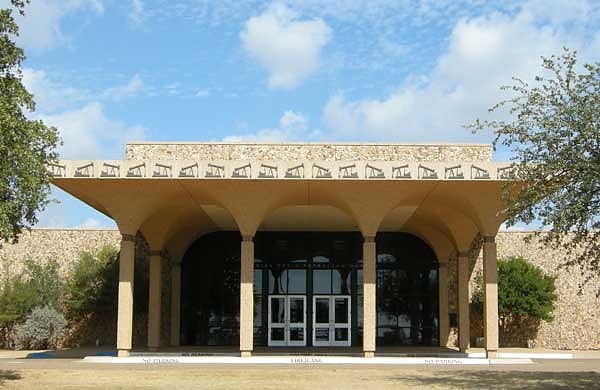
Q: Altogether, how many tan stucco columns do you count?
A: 8